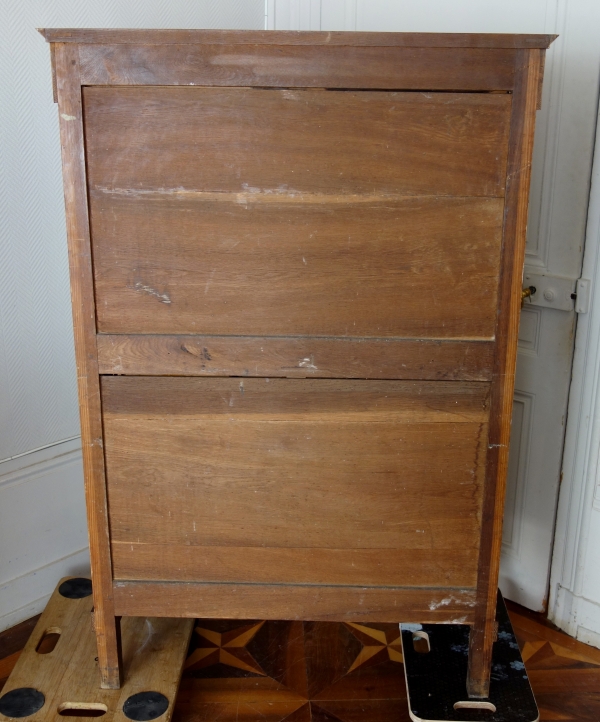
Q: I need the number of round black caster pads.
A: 3